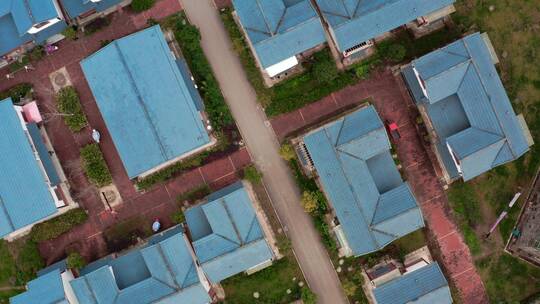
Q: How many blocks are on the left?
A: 7